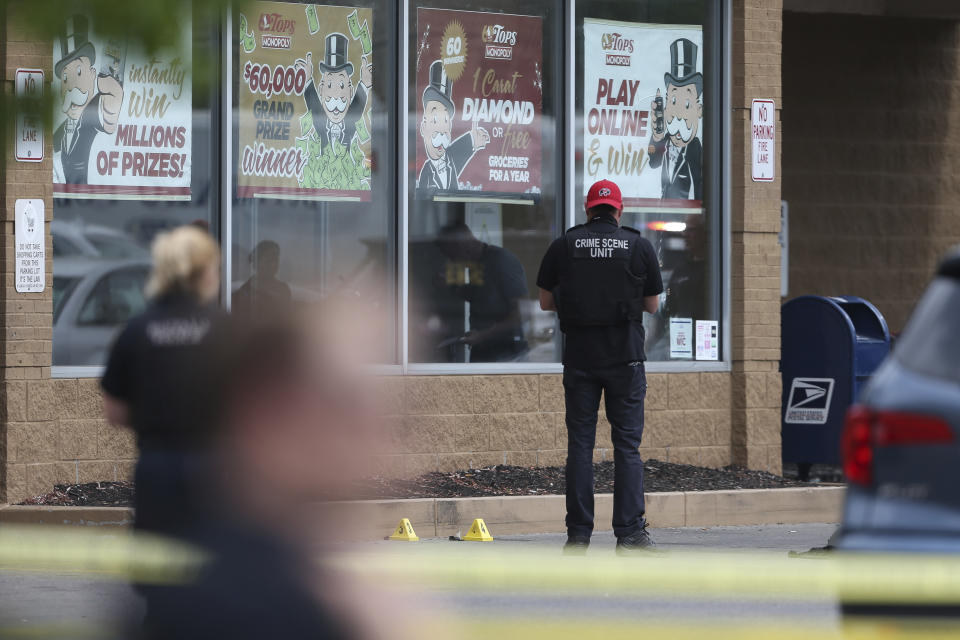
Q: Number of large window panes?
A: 4